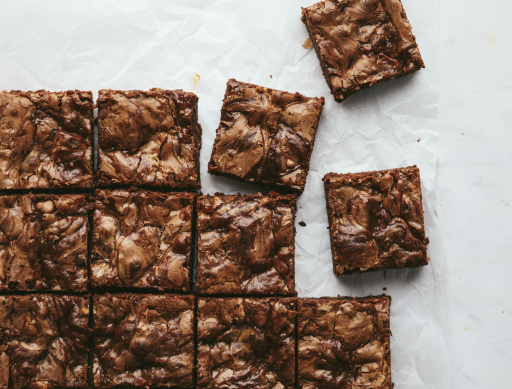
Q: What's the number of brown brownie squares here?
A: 12